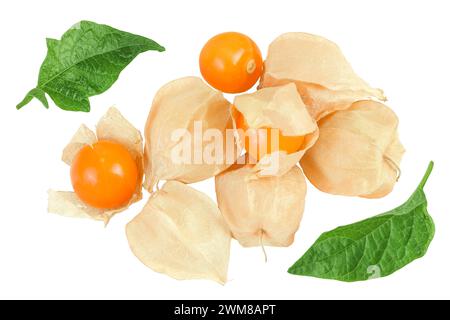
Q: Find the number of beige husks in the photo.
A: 7